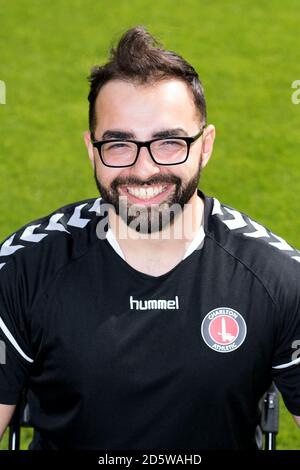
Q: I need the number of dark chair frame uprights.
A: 2